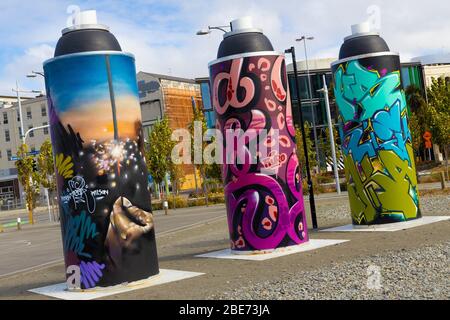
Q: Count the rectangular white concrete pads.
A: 3